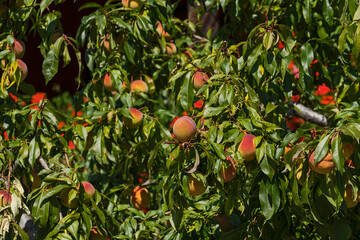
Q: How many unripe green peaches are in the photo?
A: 0